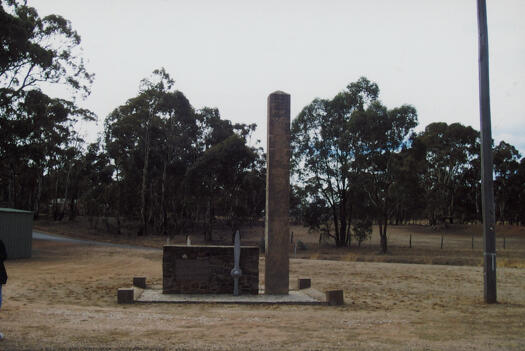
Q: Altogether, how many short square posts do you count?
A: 4